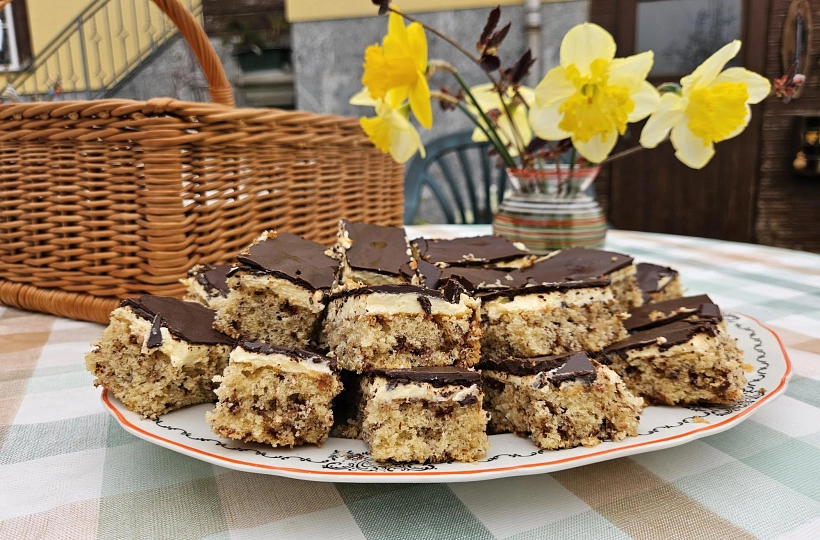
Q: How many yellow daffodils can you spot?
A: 5